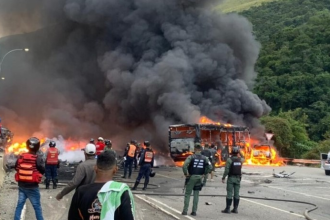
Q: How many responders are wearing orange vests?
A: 2